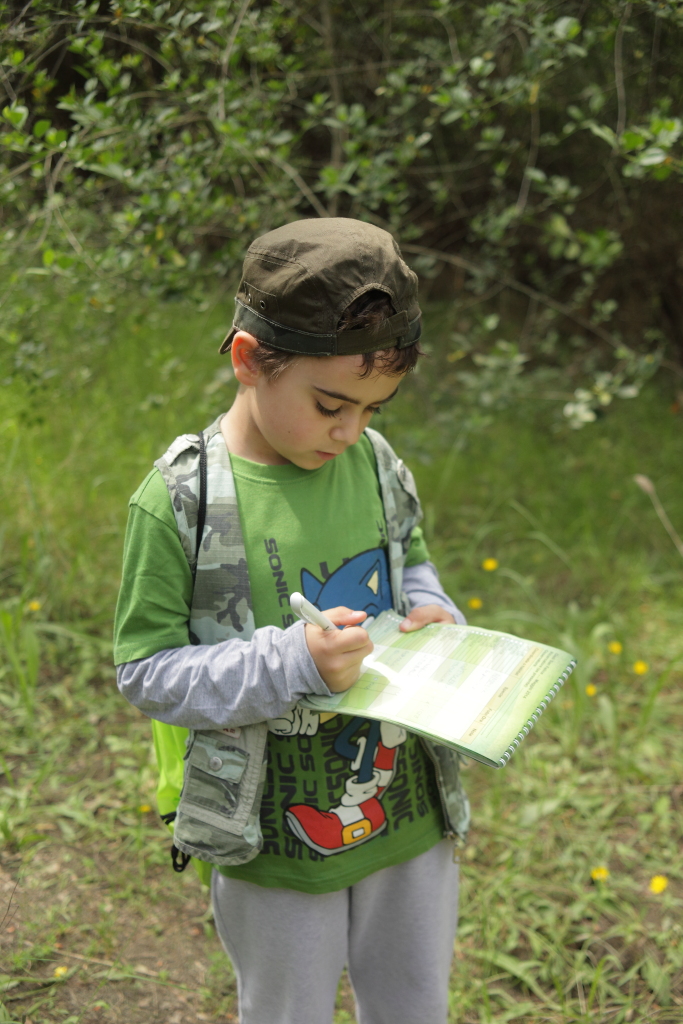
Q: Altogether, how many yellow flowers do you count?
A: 10